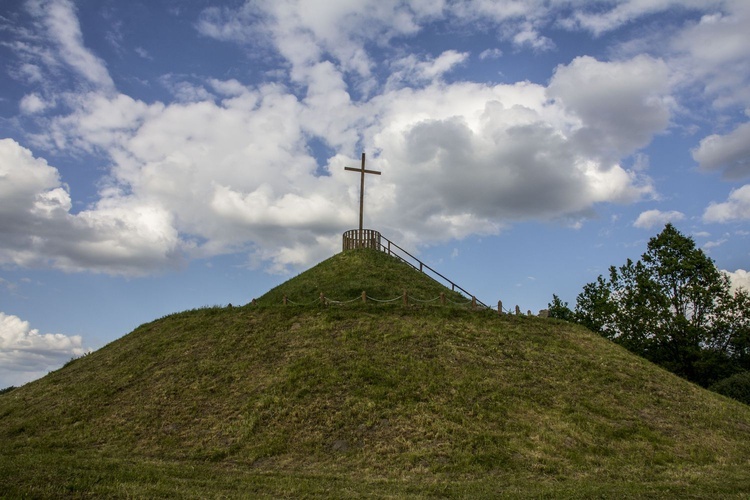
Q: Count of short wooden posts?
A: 11